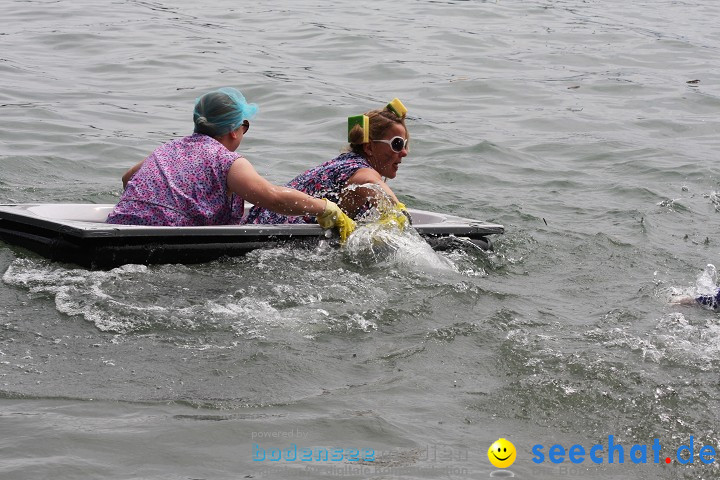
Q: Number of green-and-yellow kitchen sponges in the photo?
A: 2